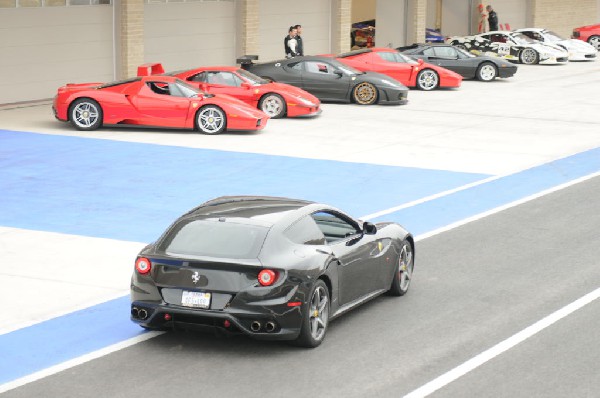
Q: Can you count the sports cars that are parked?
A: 8